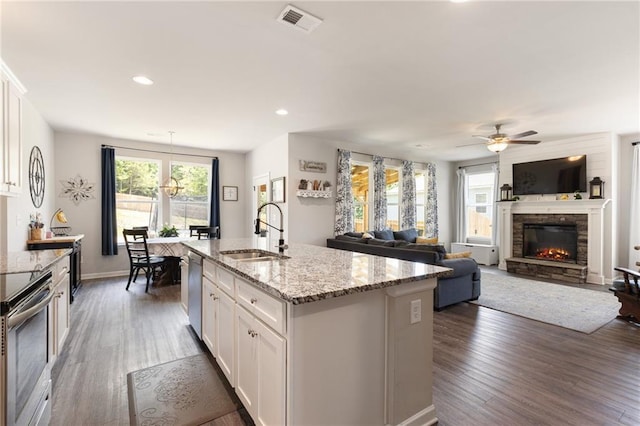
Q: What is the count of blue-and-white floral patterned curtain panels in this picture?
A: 4